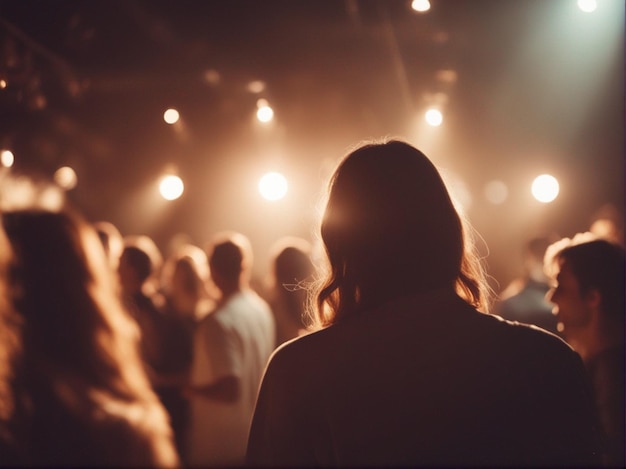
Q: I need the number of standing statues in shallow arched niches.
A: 0